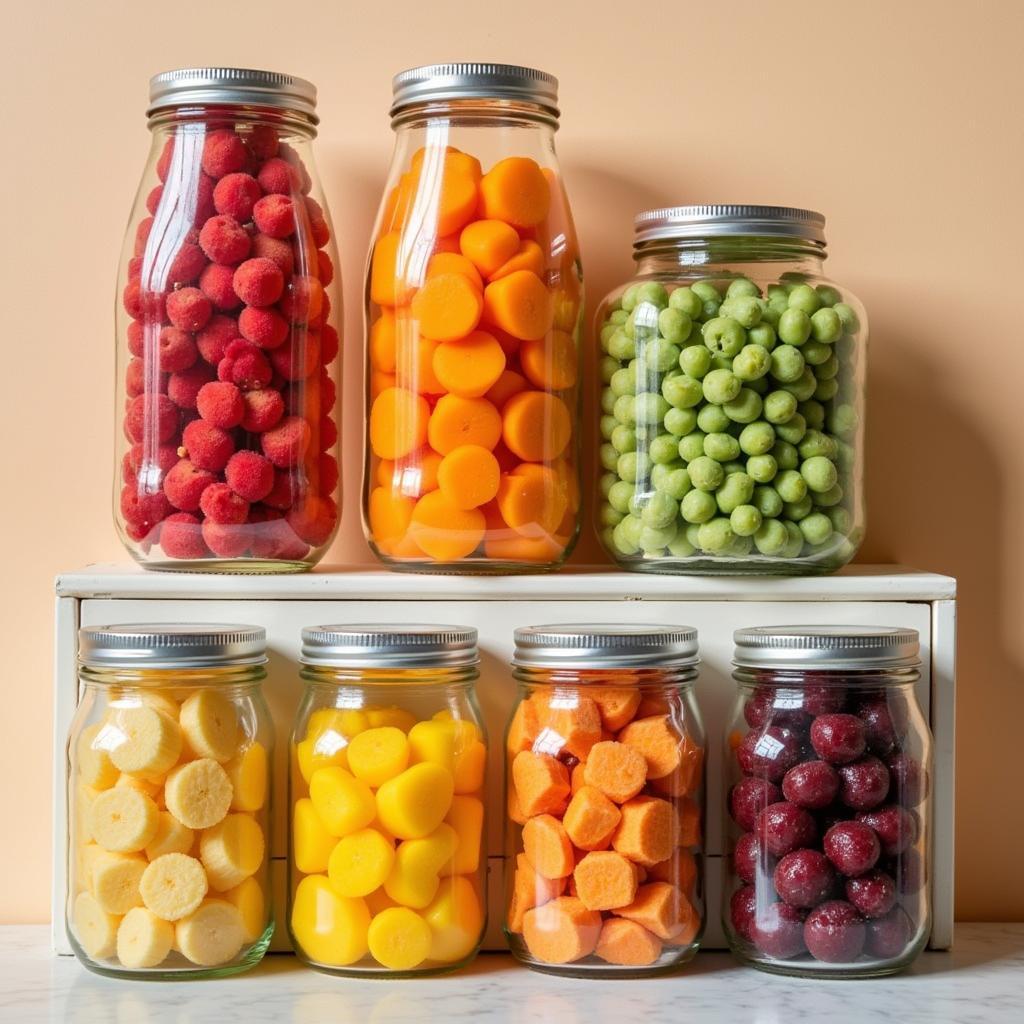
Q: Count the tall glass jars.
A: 2